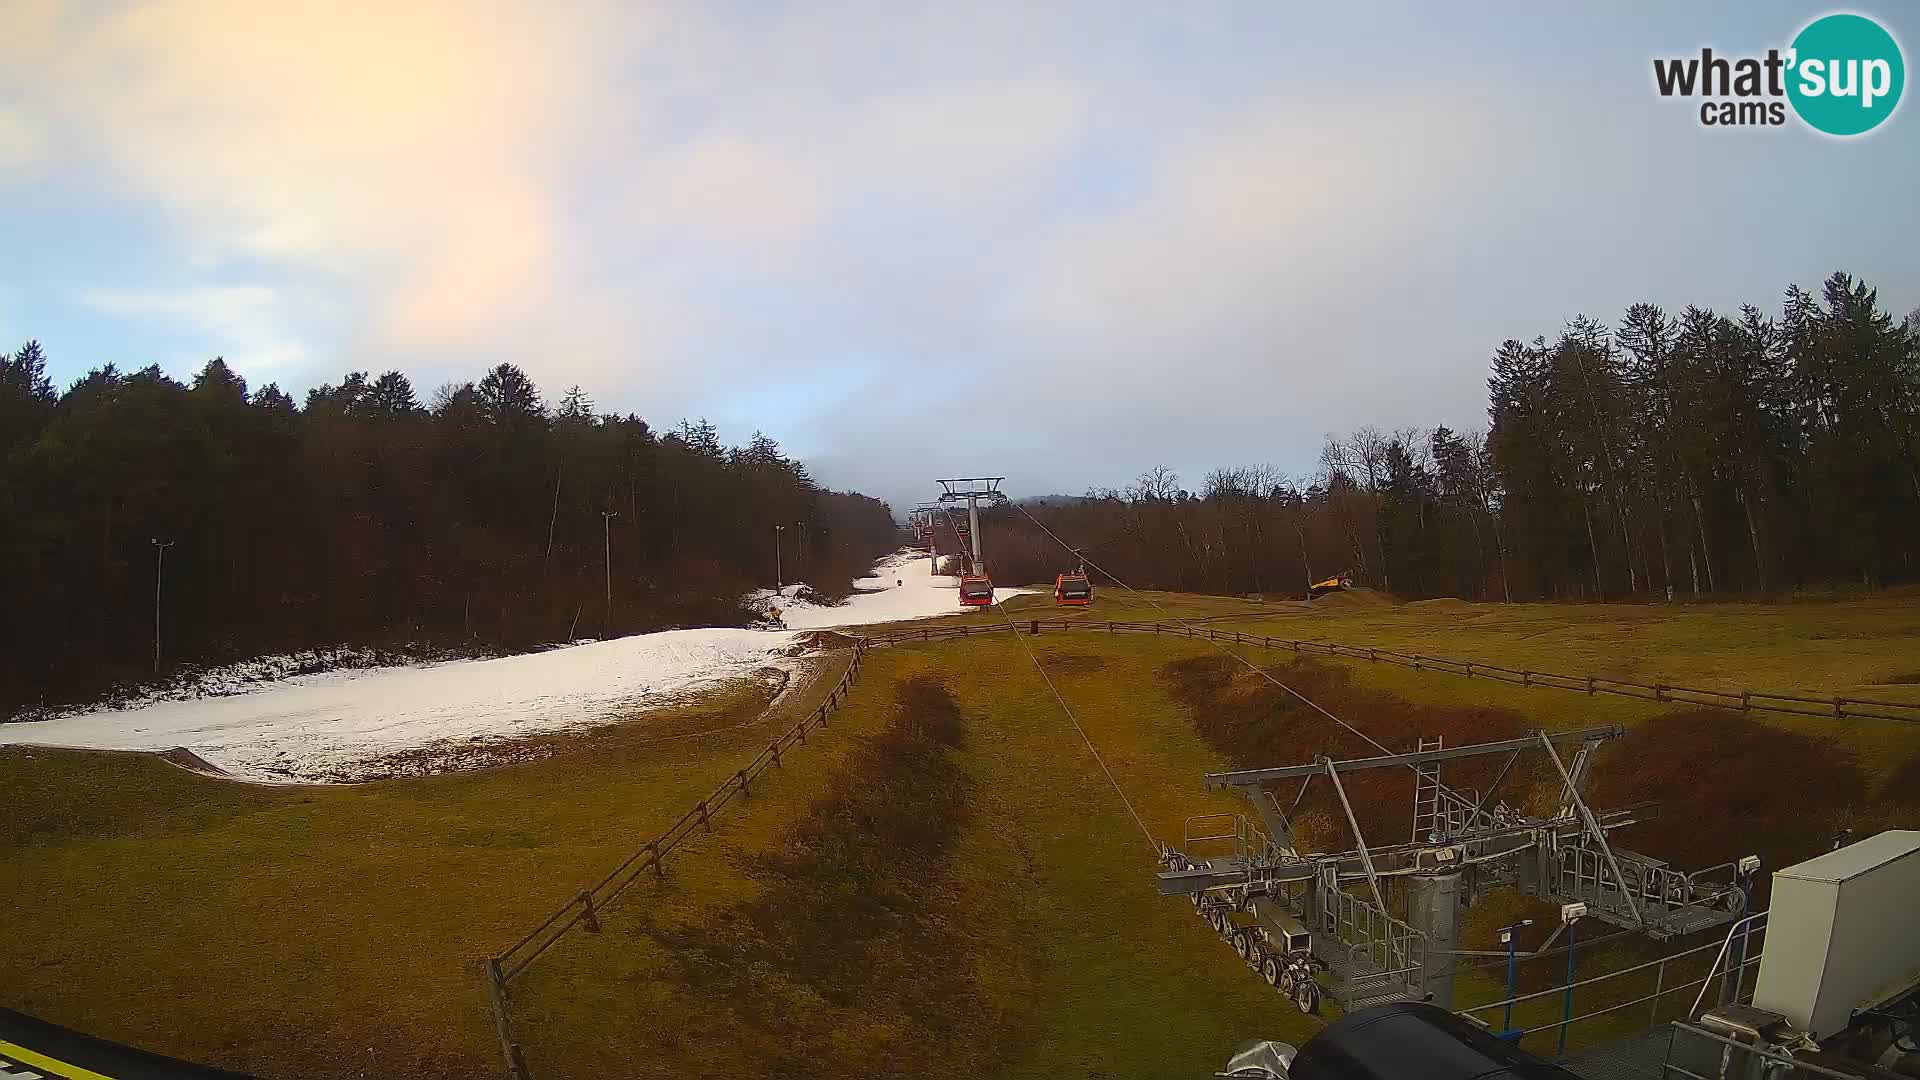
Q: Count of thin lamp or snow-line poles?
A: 4